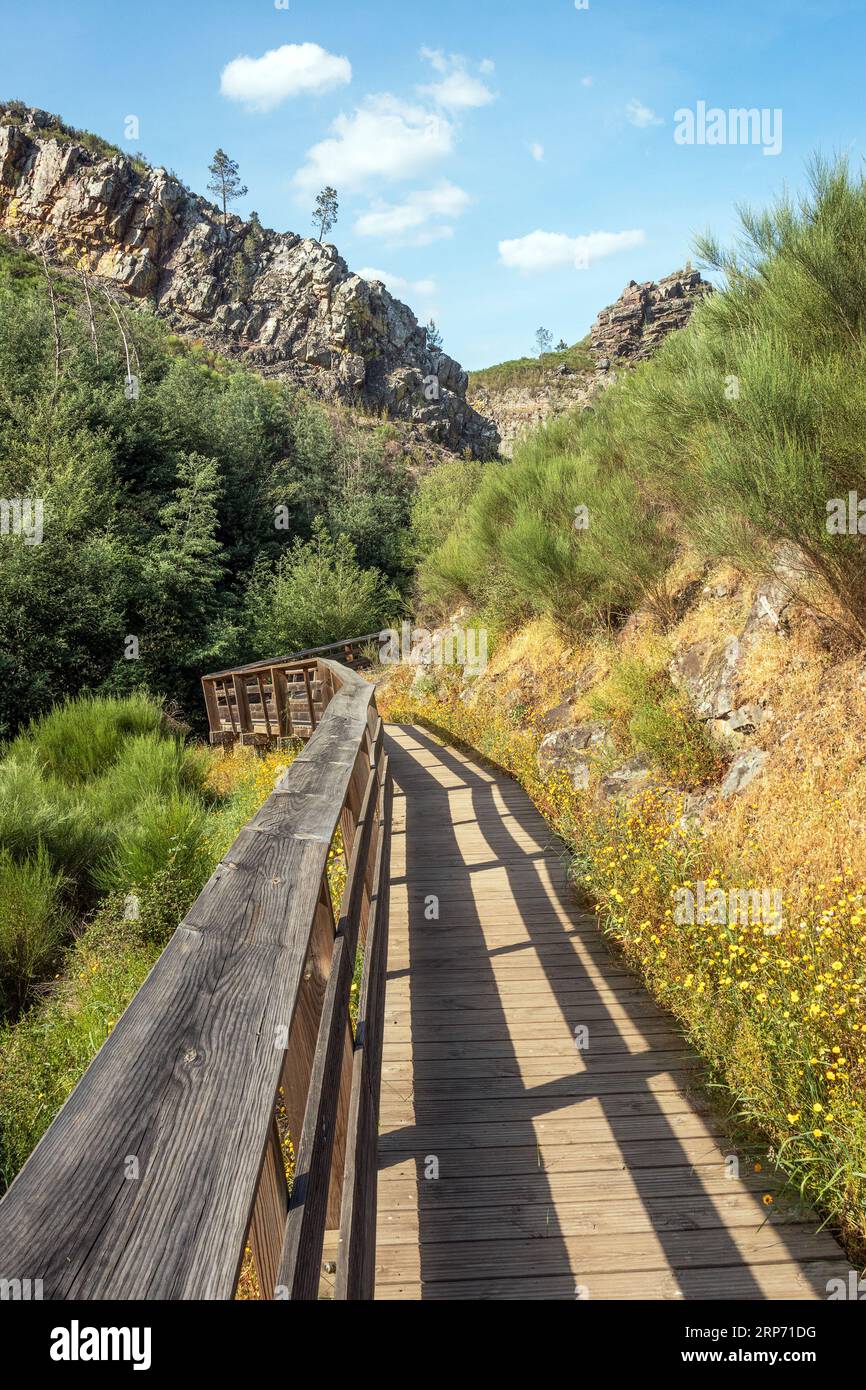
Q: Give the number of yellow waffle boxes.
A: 0